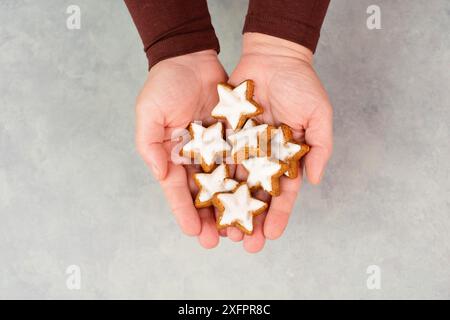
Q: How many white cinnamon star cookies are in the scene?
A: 7